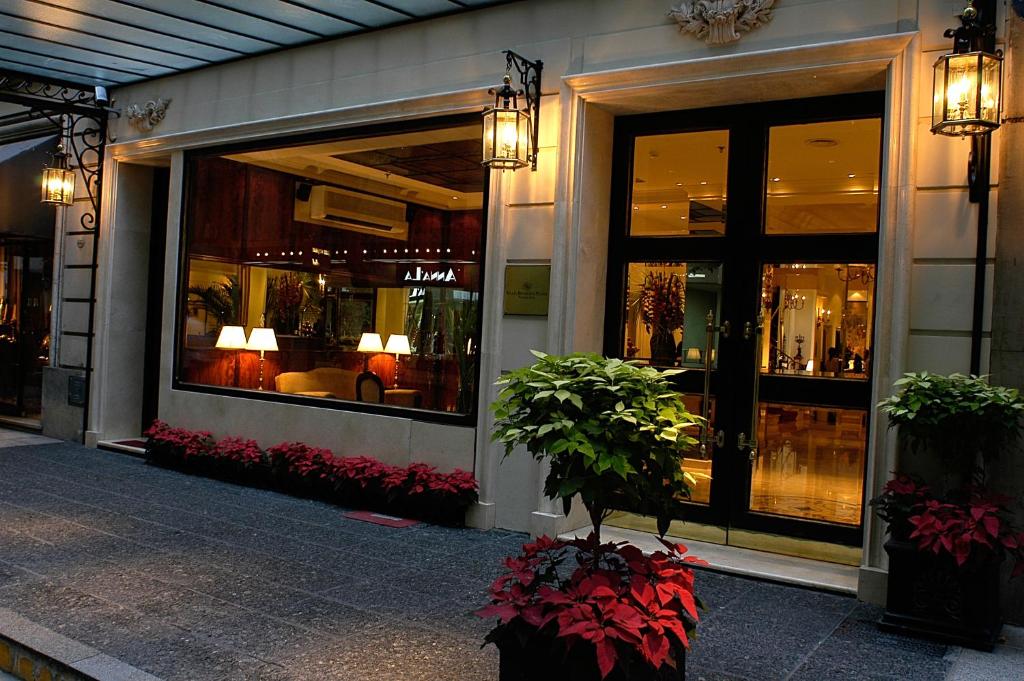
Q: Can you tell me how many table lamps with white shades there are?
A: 4